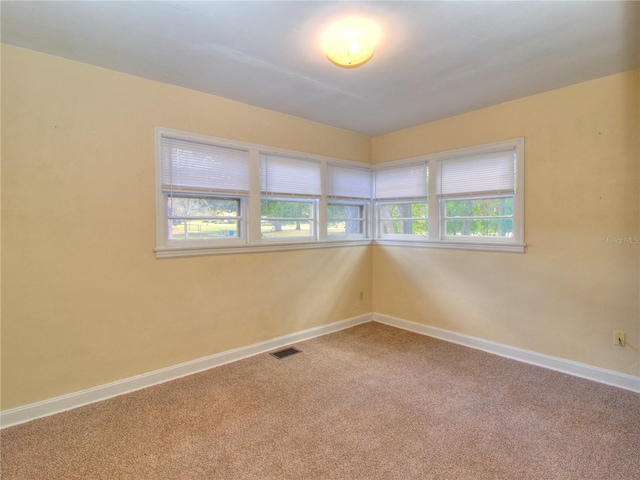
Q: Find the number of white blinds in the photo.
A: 5